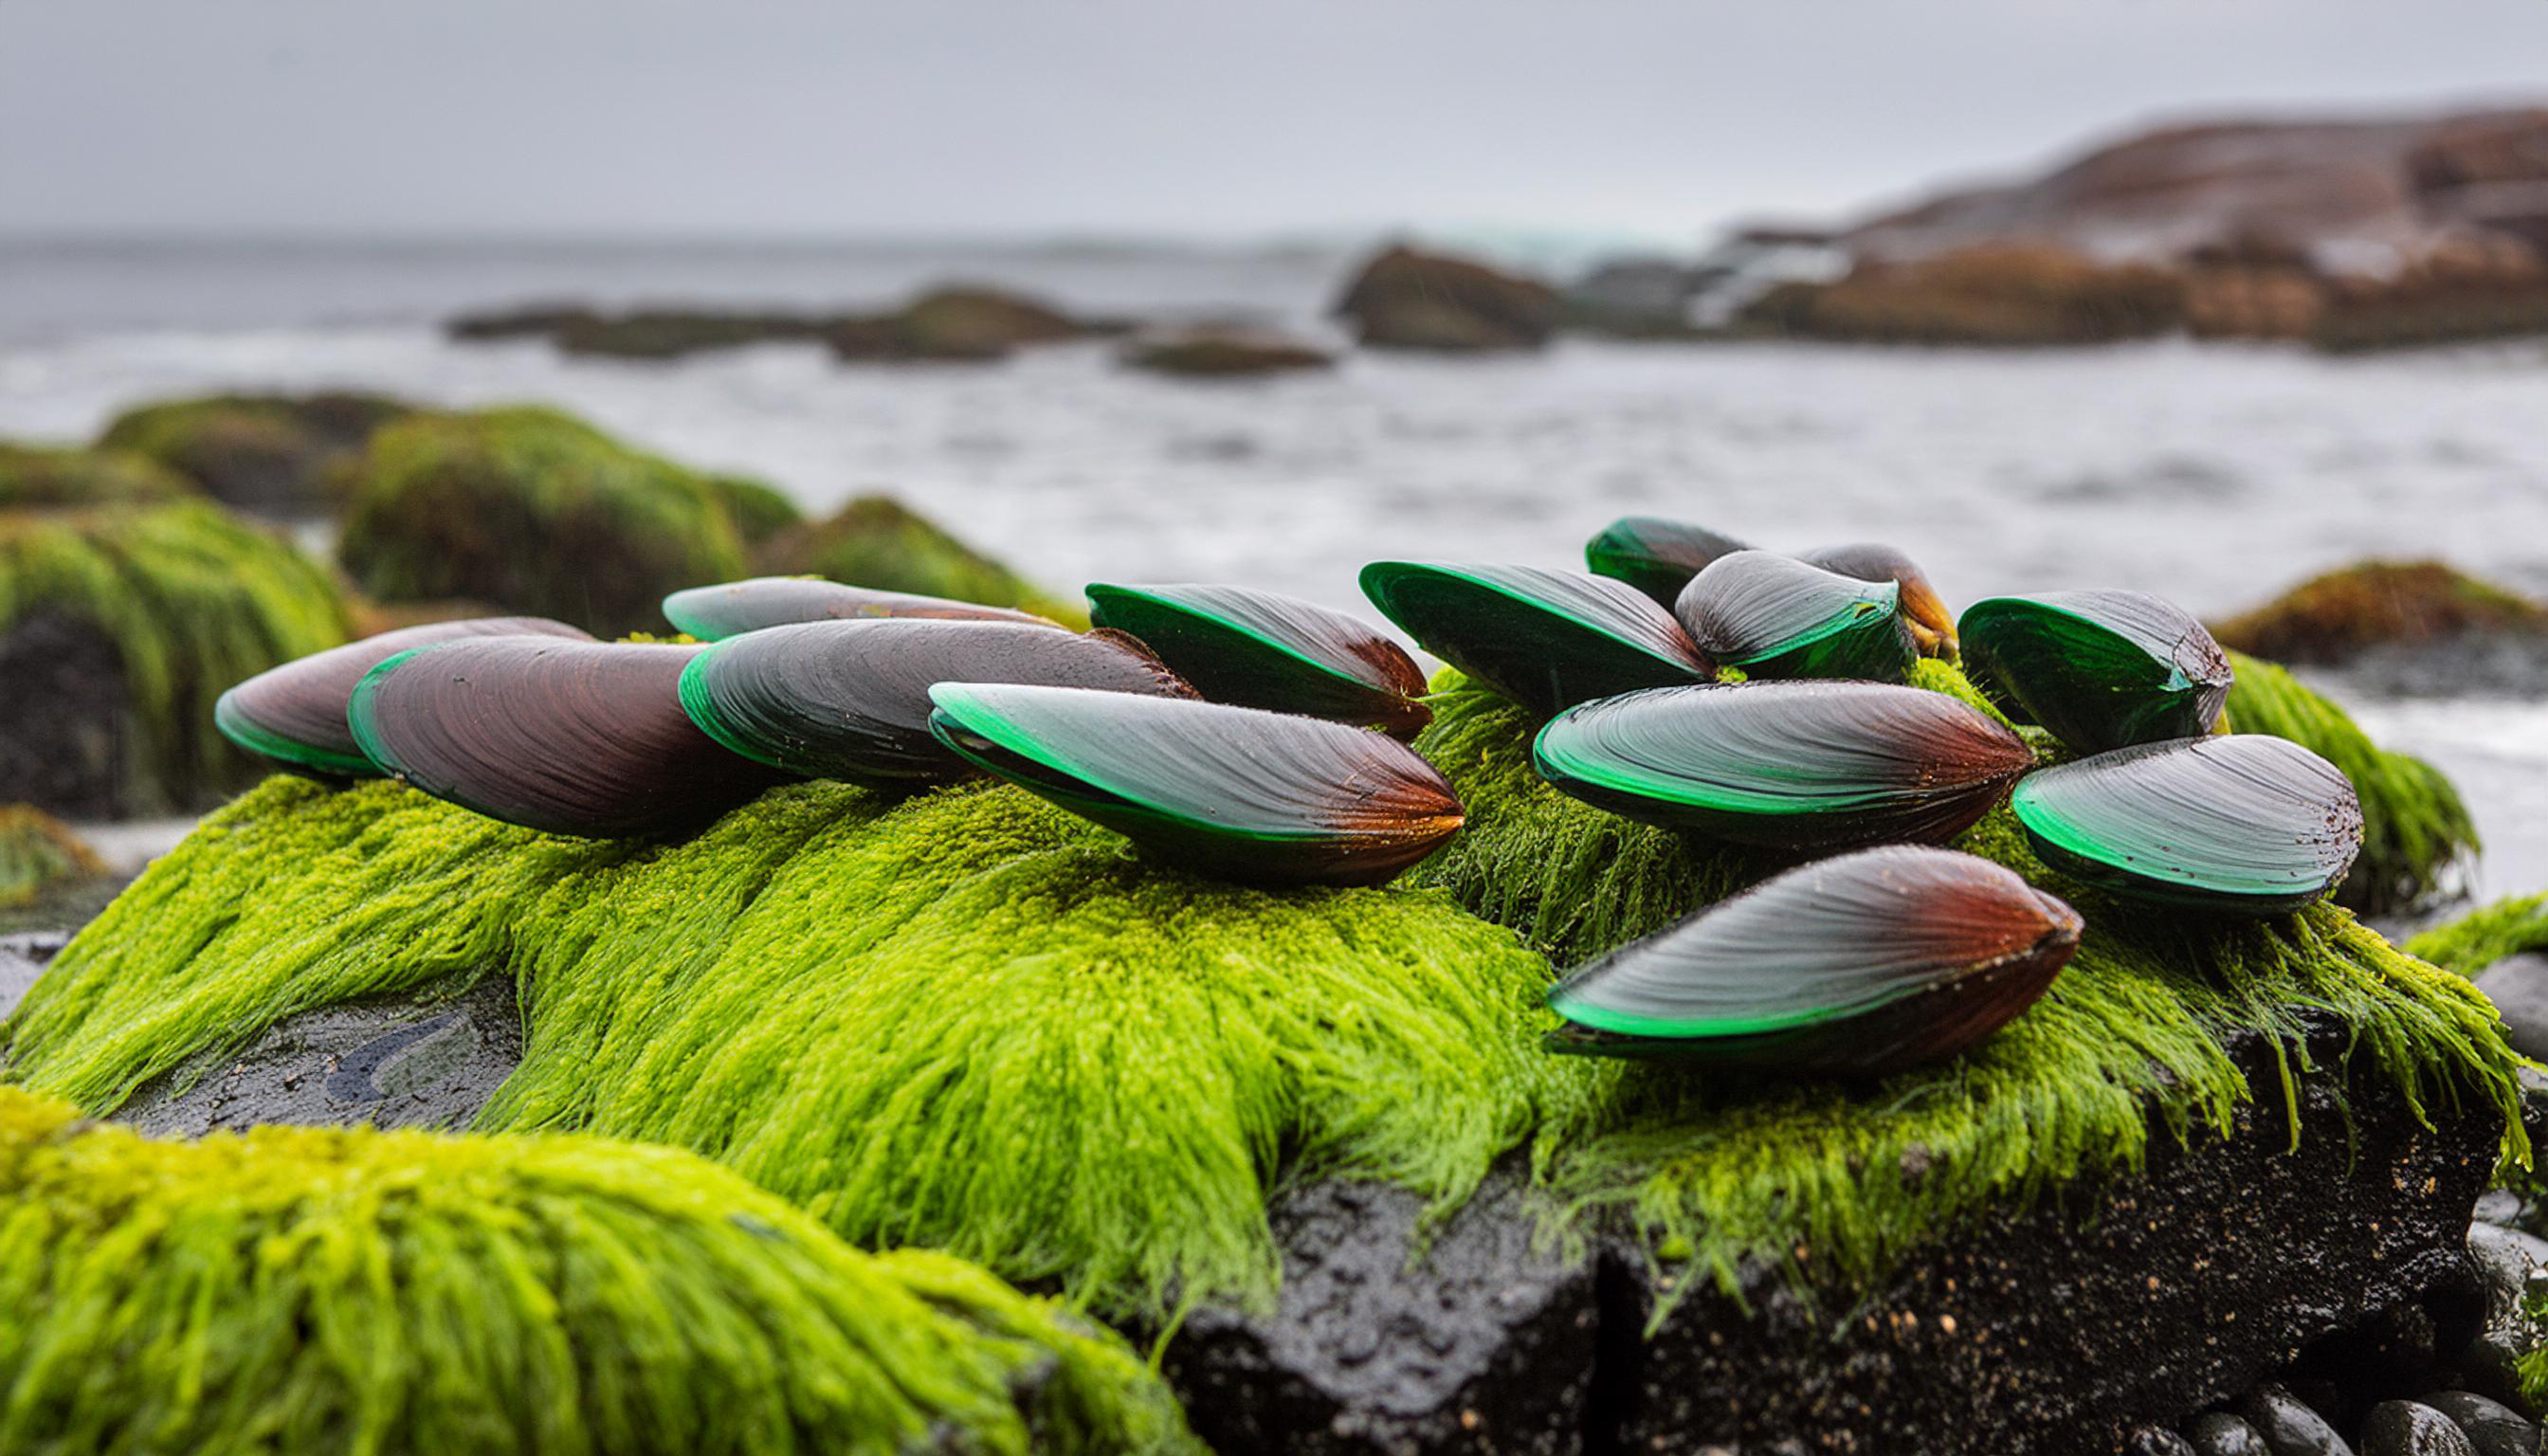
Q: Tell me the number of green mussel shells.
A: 14